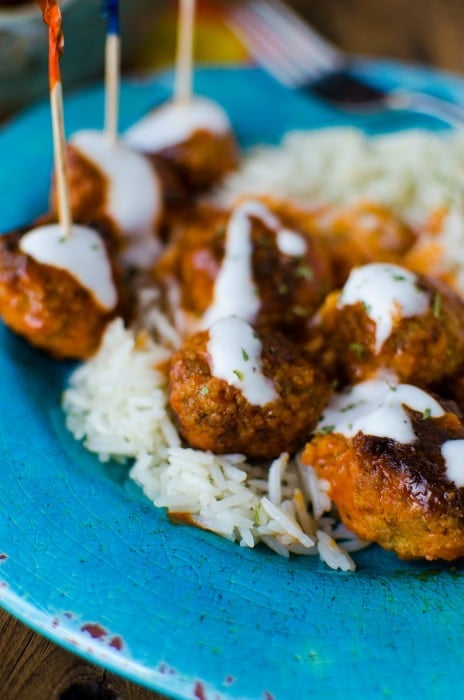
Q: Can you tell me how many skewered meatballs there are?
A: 3